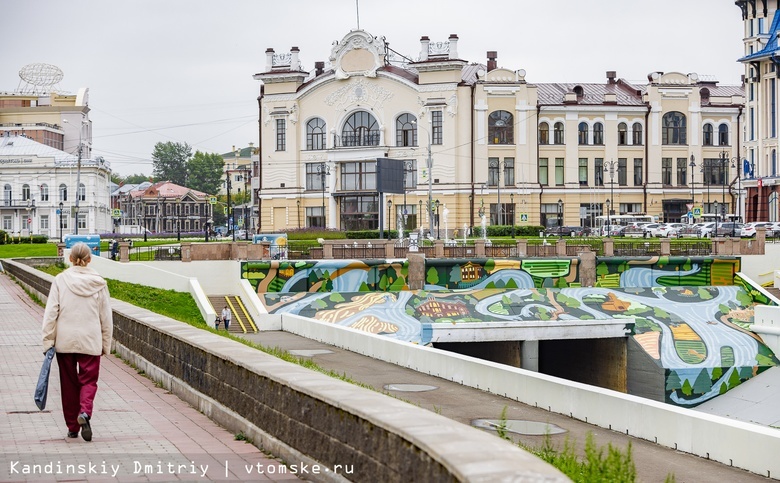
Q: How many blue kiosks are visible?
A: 2